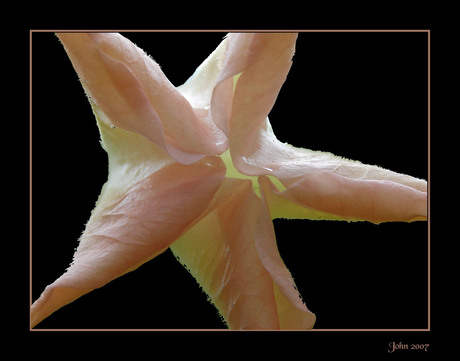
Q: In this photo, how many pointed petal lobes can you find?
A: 5